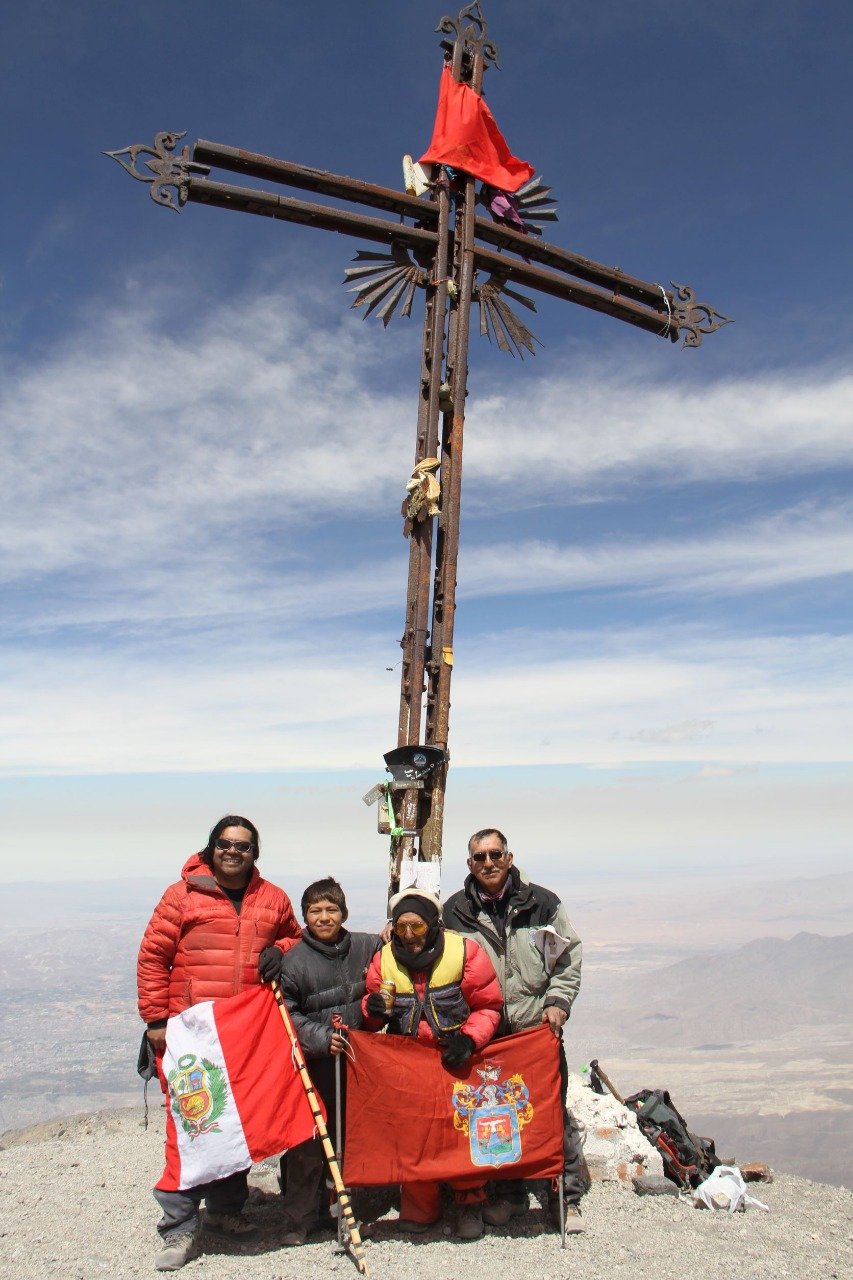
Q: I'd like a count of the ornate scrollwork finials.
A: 3